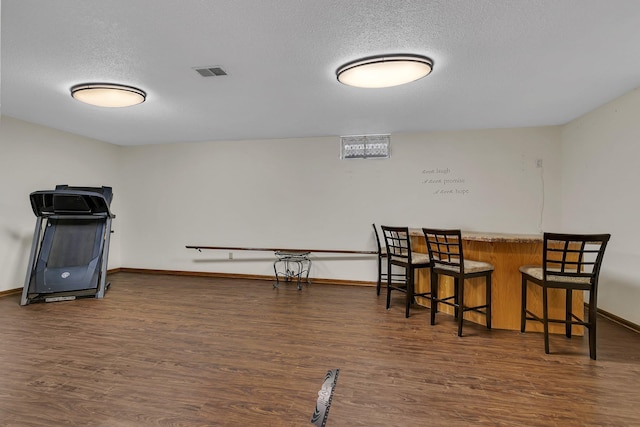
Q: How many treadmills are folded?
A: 1